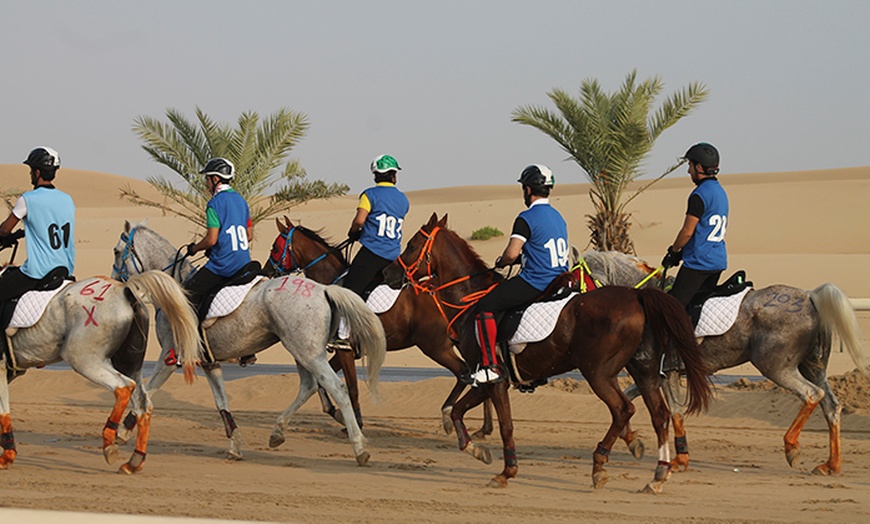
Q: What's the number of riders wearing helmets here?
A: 5